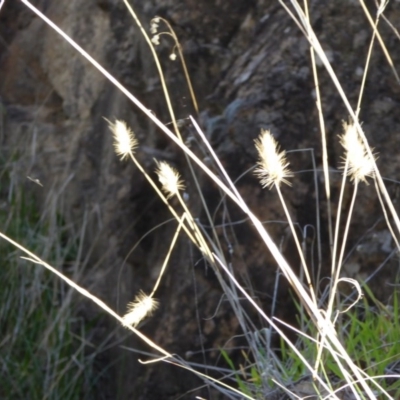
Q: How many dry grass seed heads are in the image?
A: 5